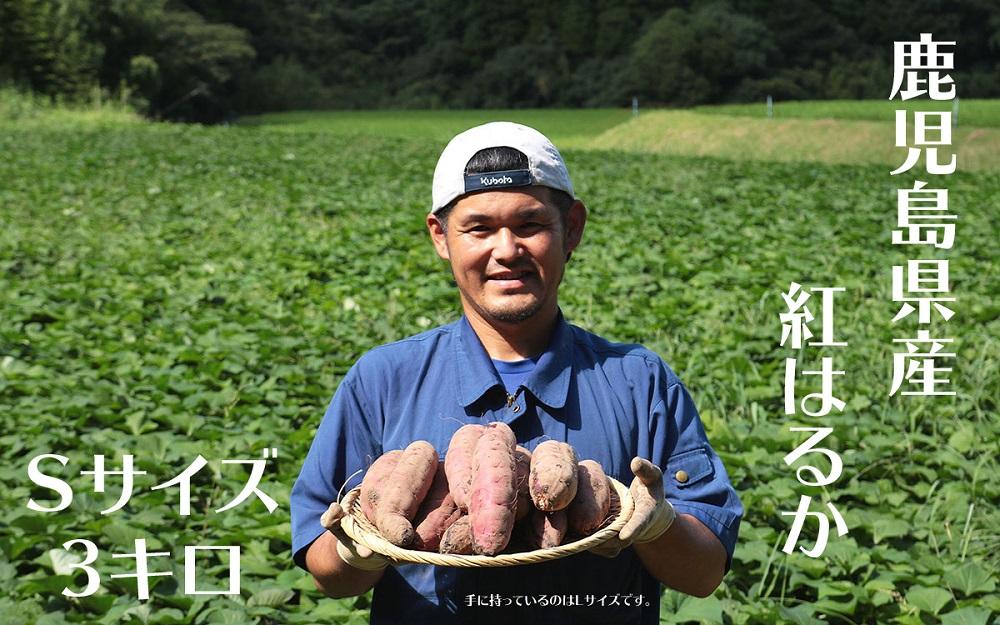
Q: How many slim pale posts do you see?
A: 3